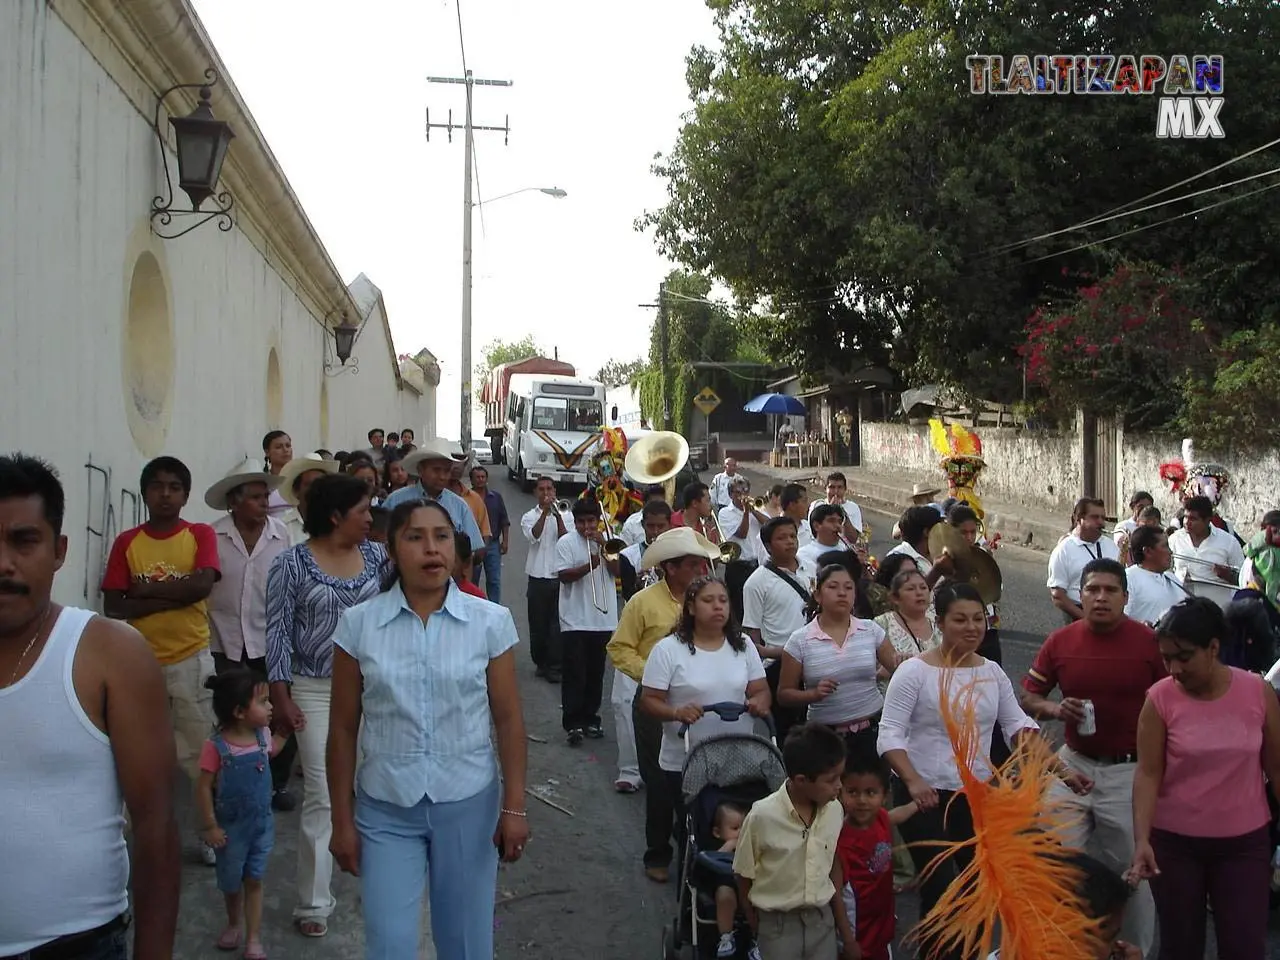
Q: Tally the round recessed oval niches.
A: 3